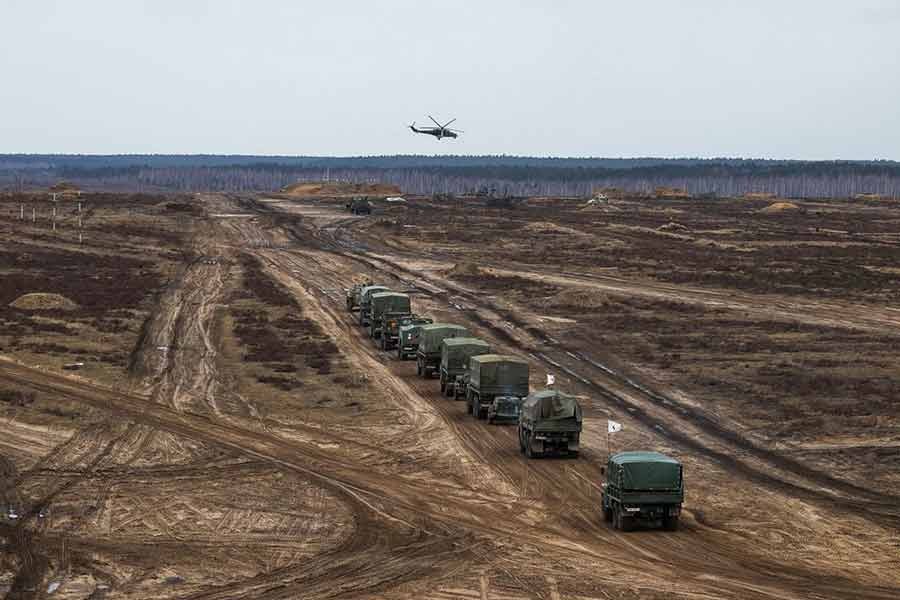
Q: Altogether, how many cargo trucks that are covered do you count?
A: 7